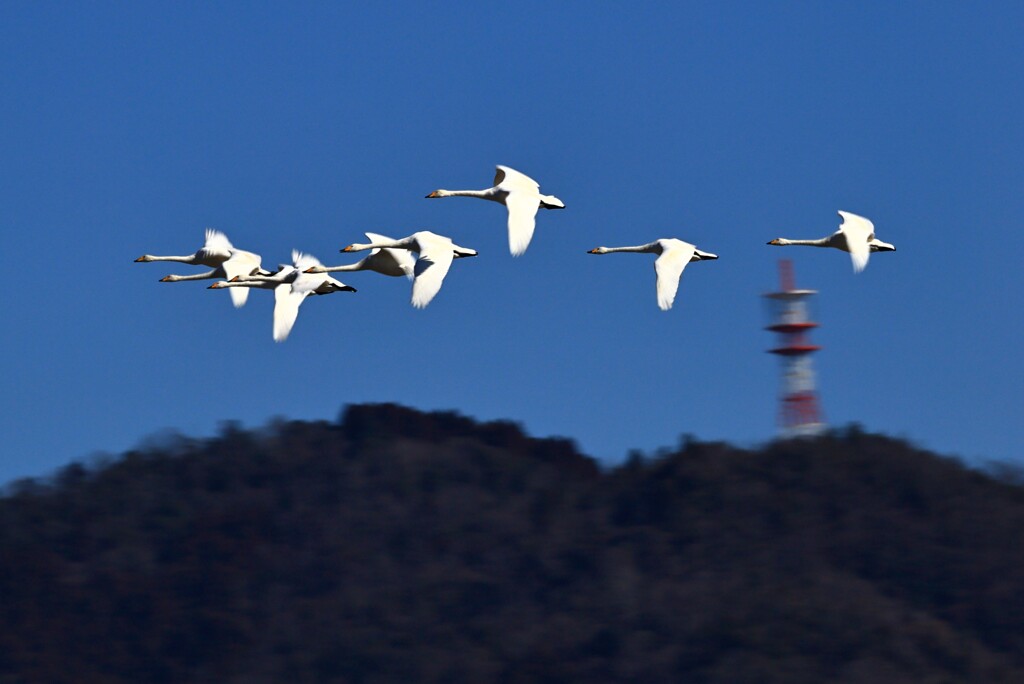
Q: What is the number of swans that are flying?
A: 9